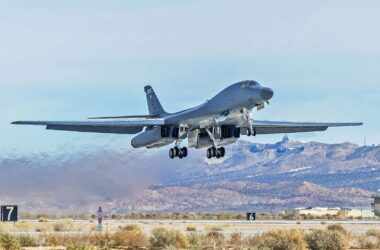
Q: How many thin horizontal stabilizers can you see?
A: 1